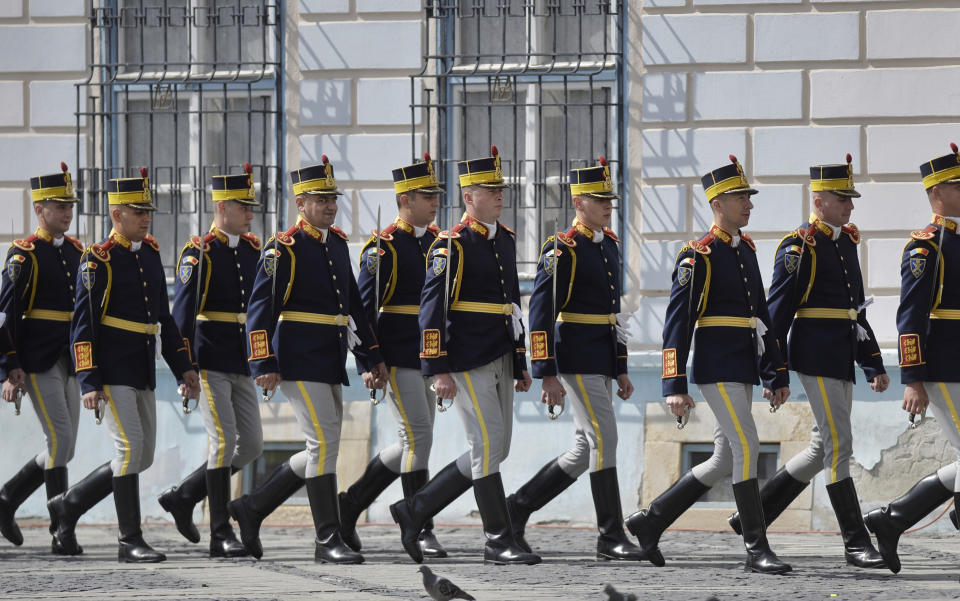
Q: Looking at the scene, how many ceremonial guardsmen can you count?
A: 10